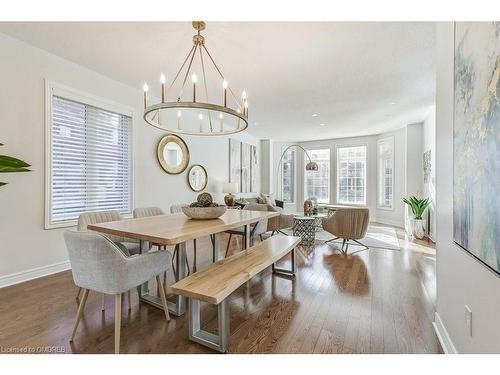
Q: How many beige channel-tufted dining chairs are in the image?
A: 3